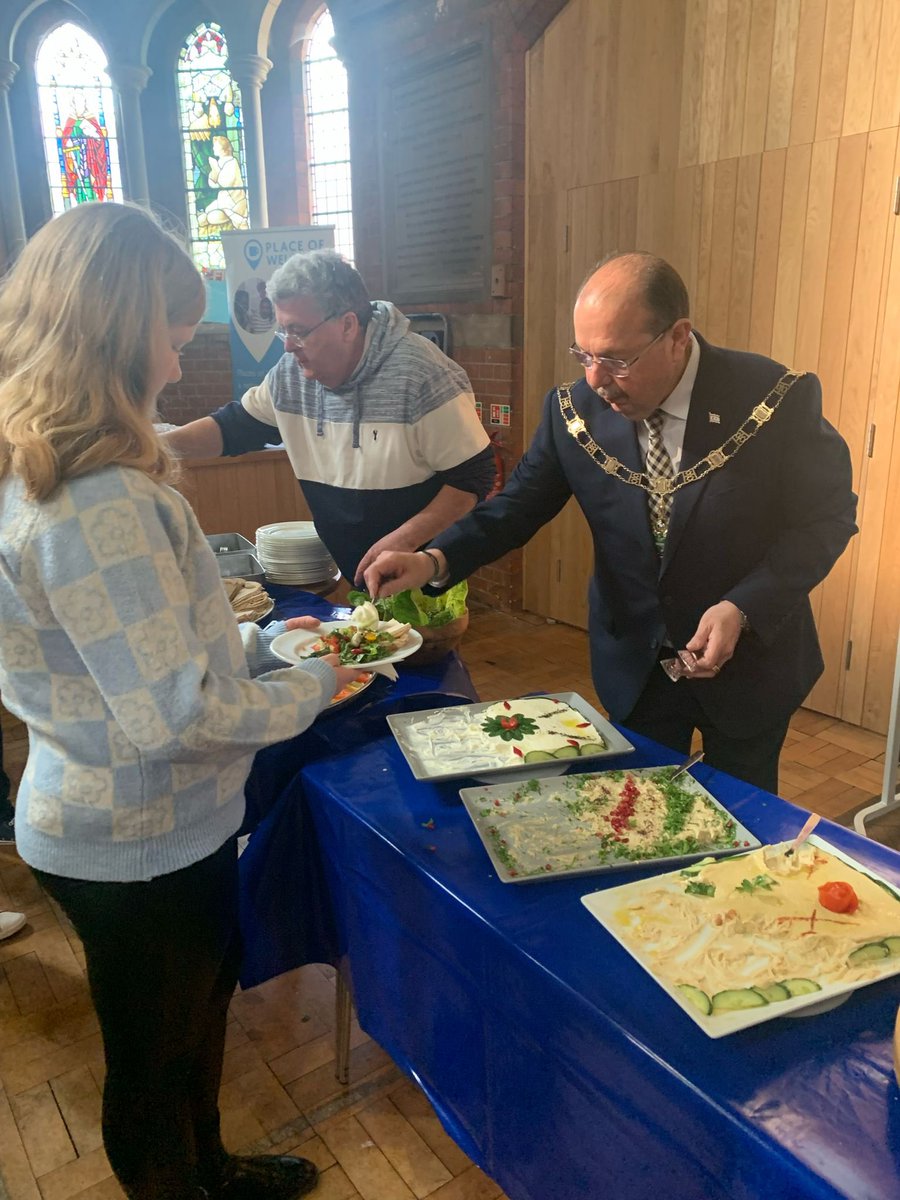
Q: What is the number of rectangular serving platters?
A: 3